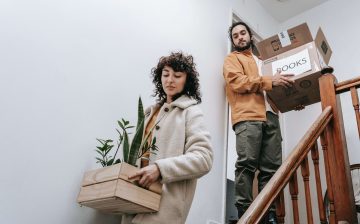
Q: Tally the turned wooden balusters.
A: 6